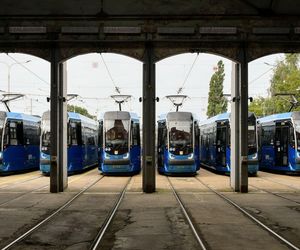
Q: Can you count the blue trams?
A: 6